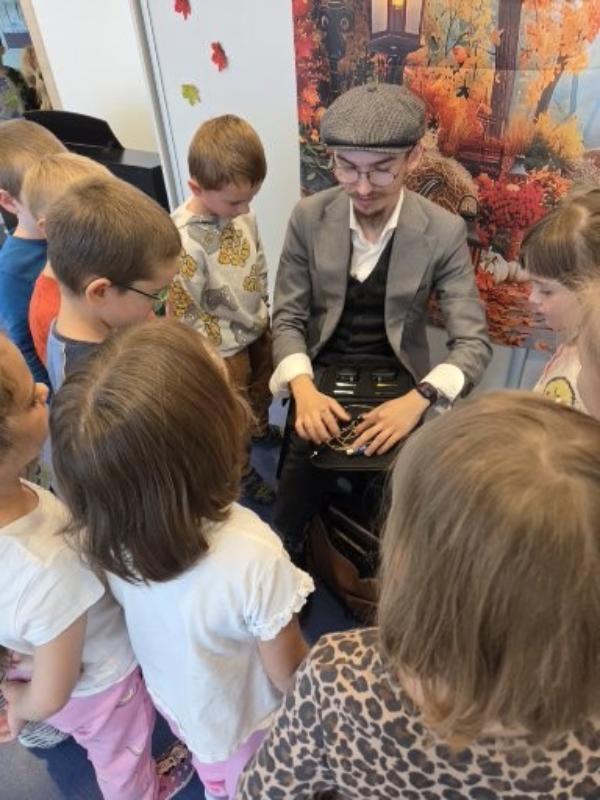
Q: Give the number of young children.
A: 9